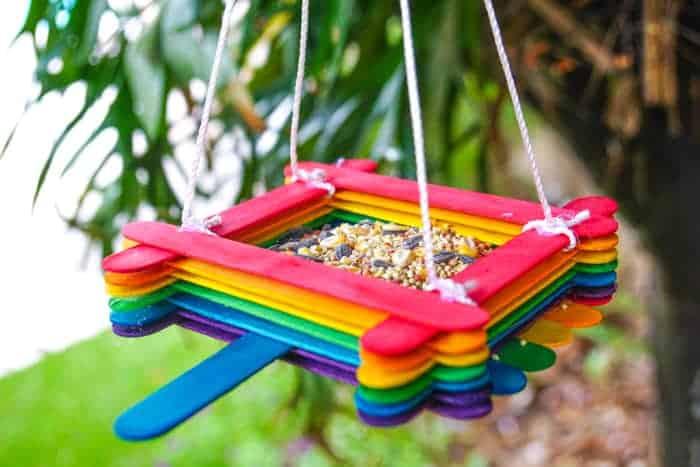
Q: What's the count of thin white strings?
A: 4